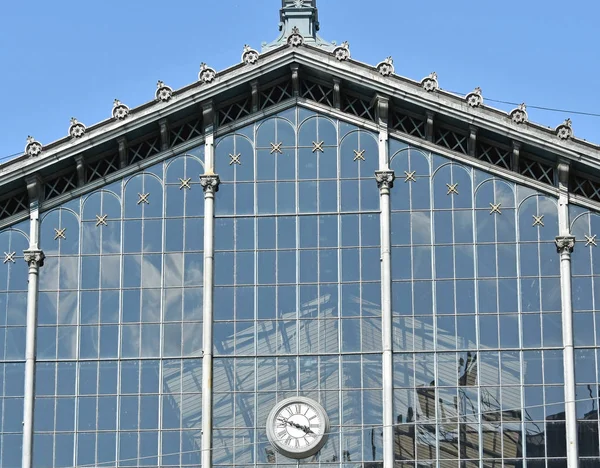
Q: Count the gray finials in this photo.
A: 13